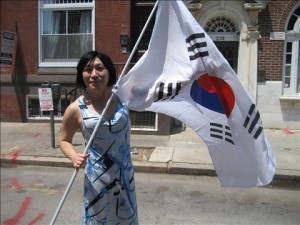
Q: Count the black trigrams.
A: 4